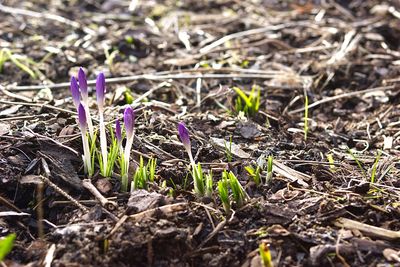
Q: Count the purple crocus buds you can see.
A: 7